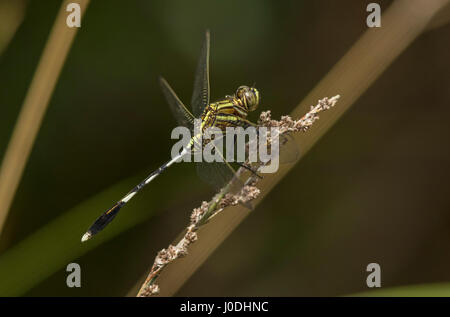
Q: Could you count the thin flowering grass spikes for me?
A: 1